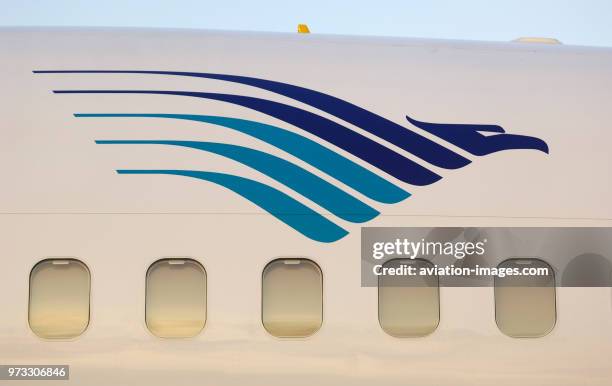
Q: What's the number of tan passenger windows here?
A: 5